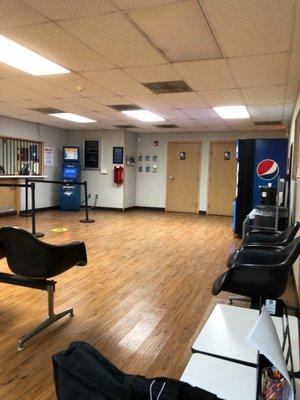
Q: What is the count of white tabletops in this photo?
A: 2